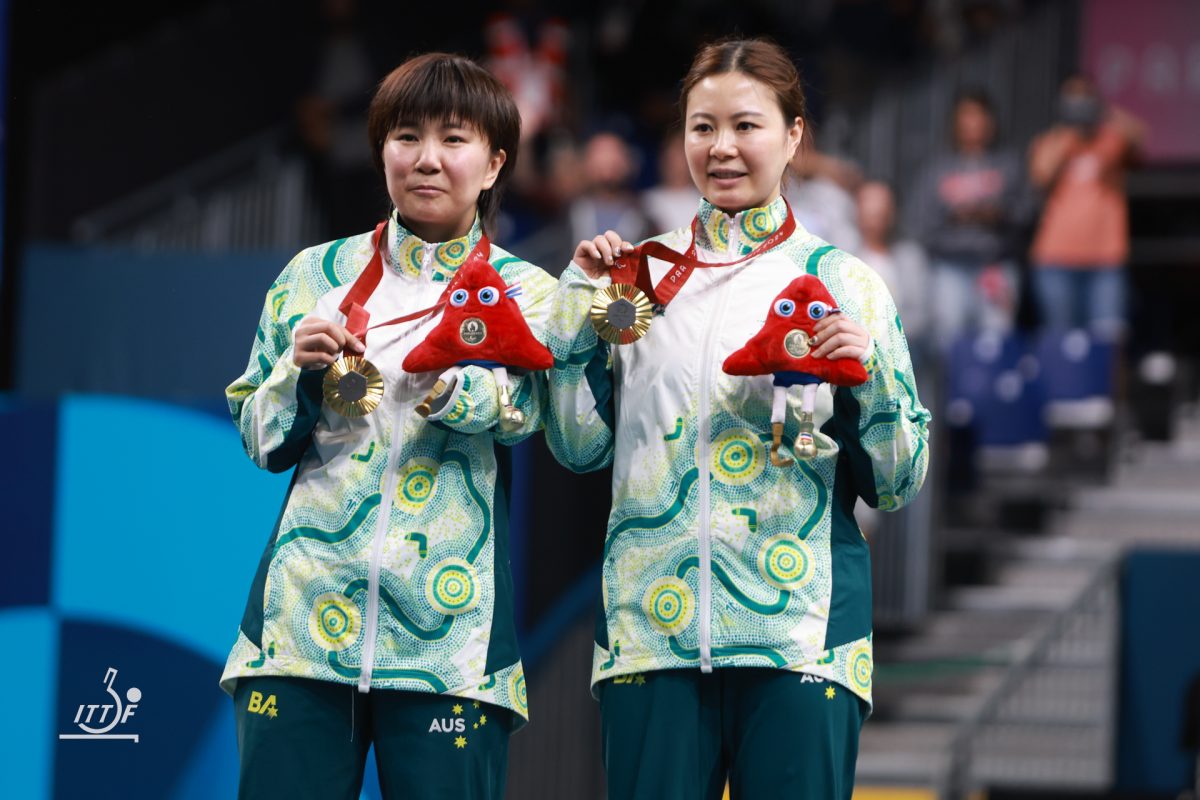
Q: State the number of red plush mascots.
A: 2